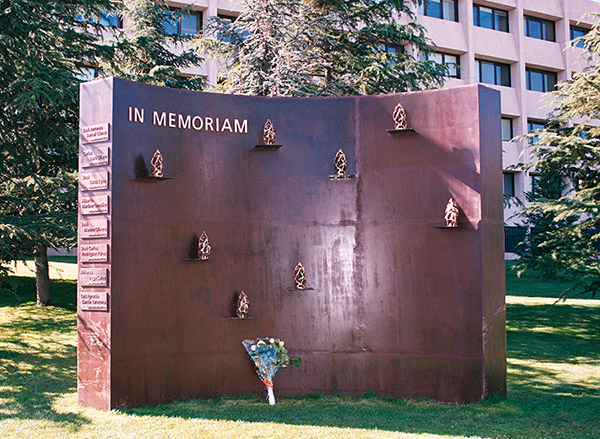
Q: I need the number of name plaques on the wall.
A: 8